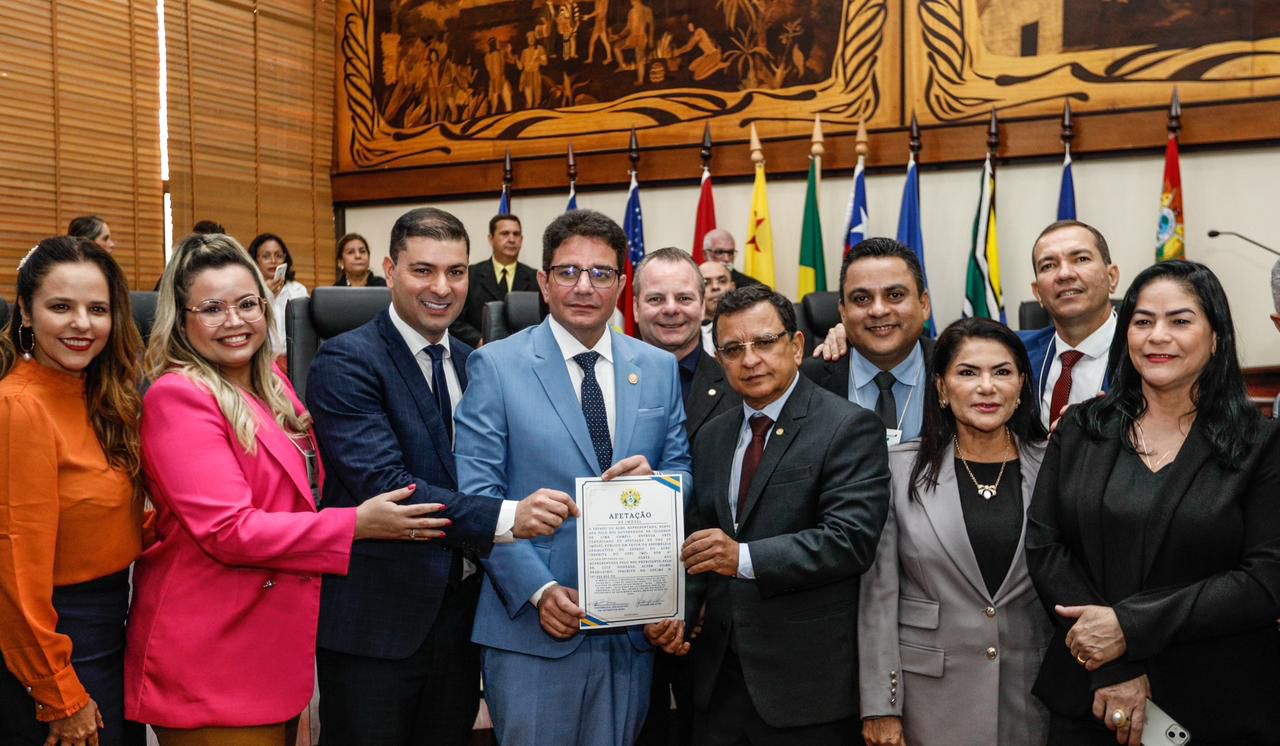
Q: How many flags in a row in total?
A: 11